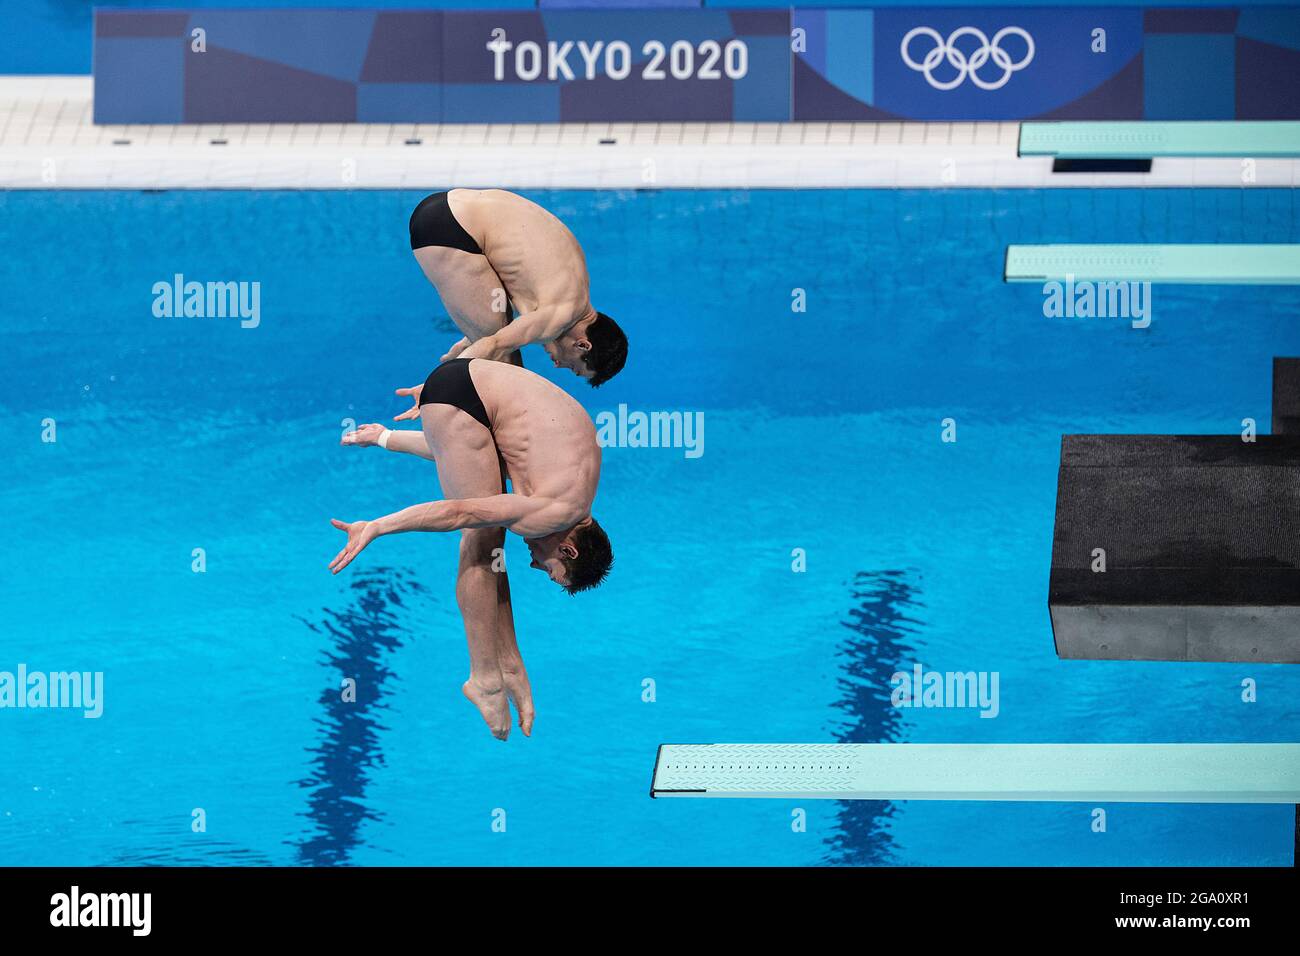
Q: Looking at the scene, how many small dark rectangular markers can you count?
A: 4